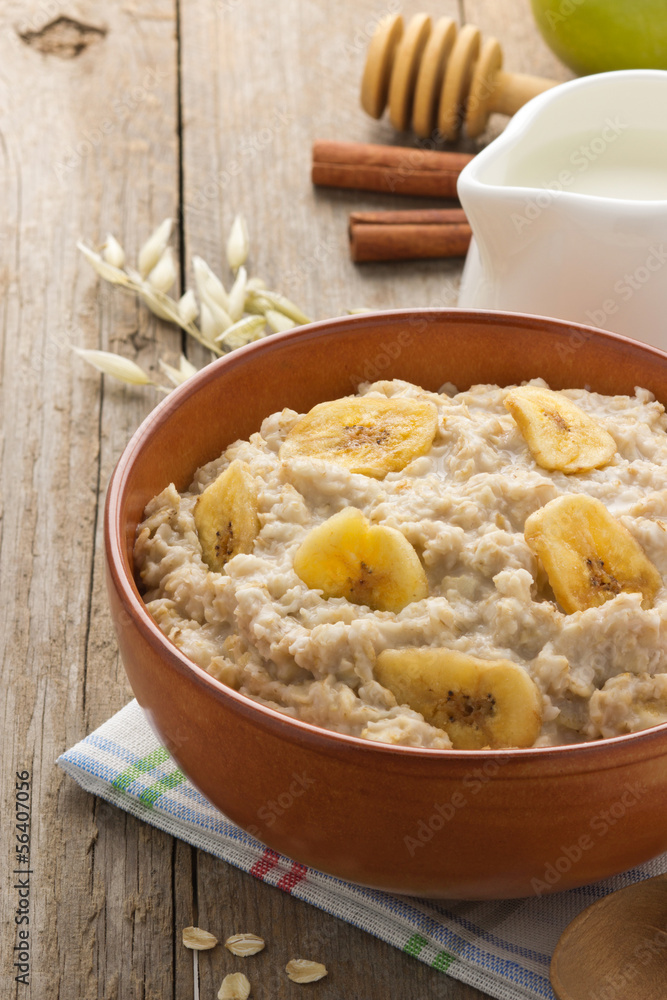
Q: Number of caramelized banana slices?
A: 6